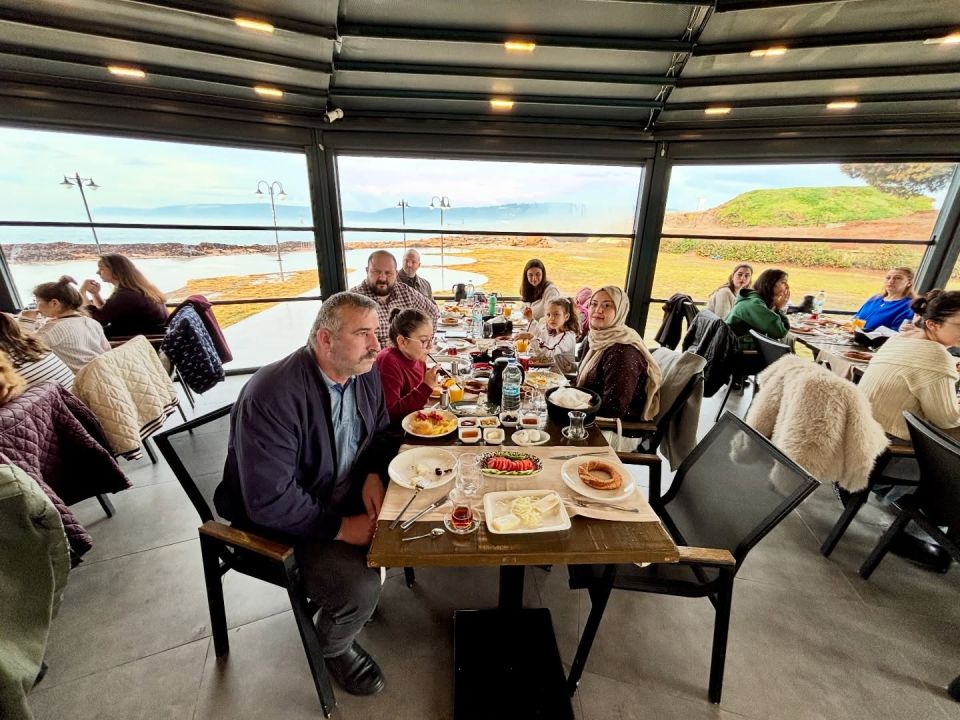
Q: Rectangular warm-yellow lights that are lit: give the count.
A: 9